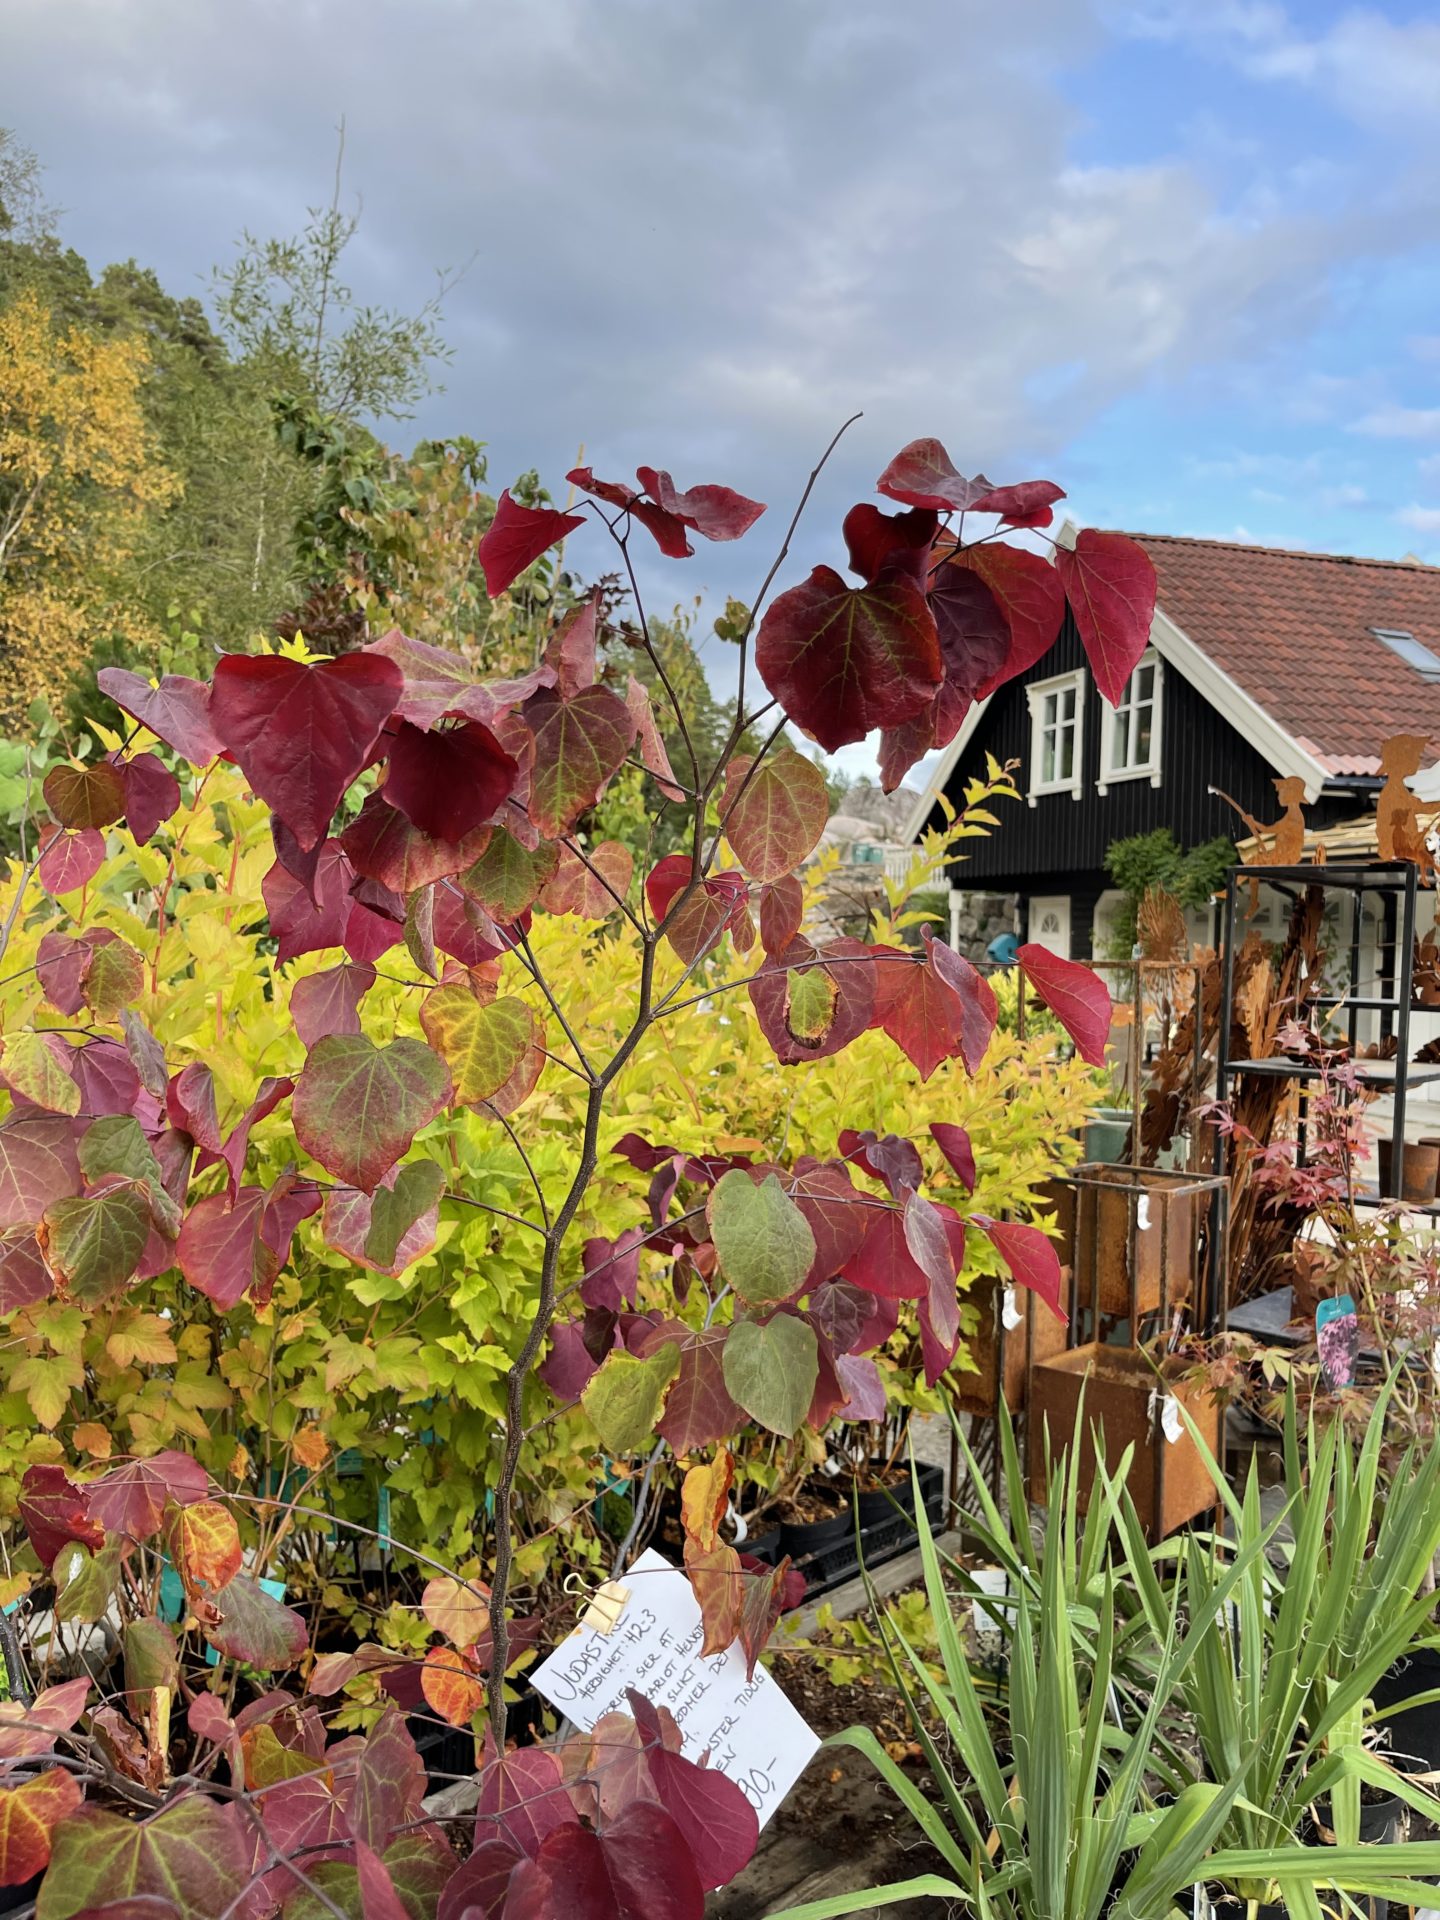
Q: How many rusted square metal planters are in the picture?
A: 3